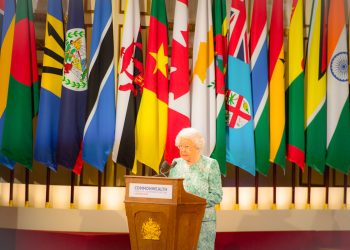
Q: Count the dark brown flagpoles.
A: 12